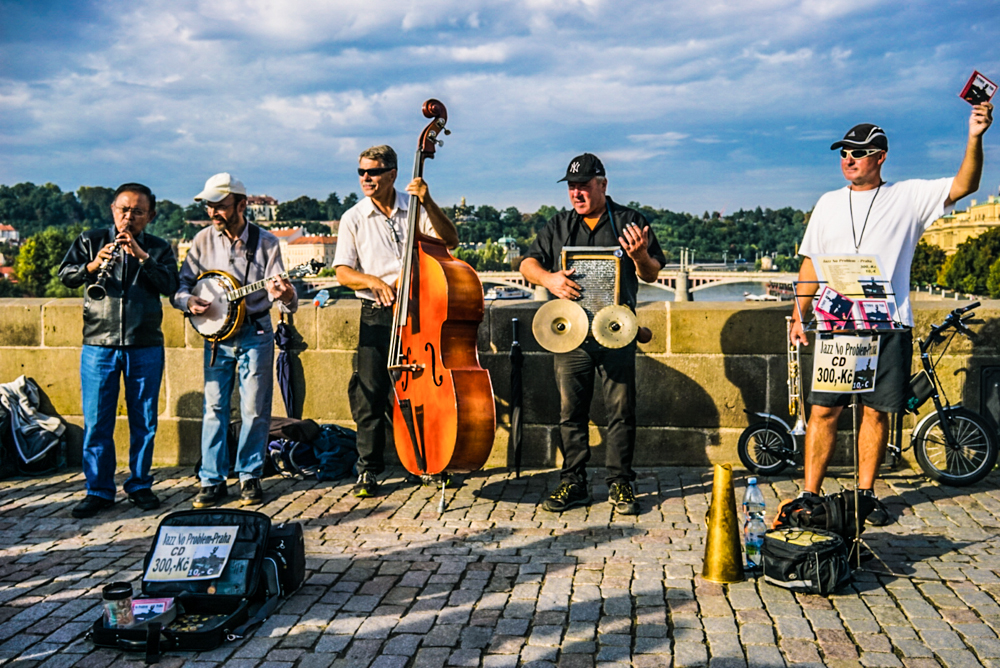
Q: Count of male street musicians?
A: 5